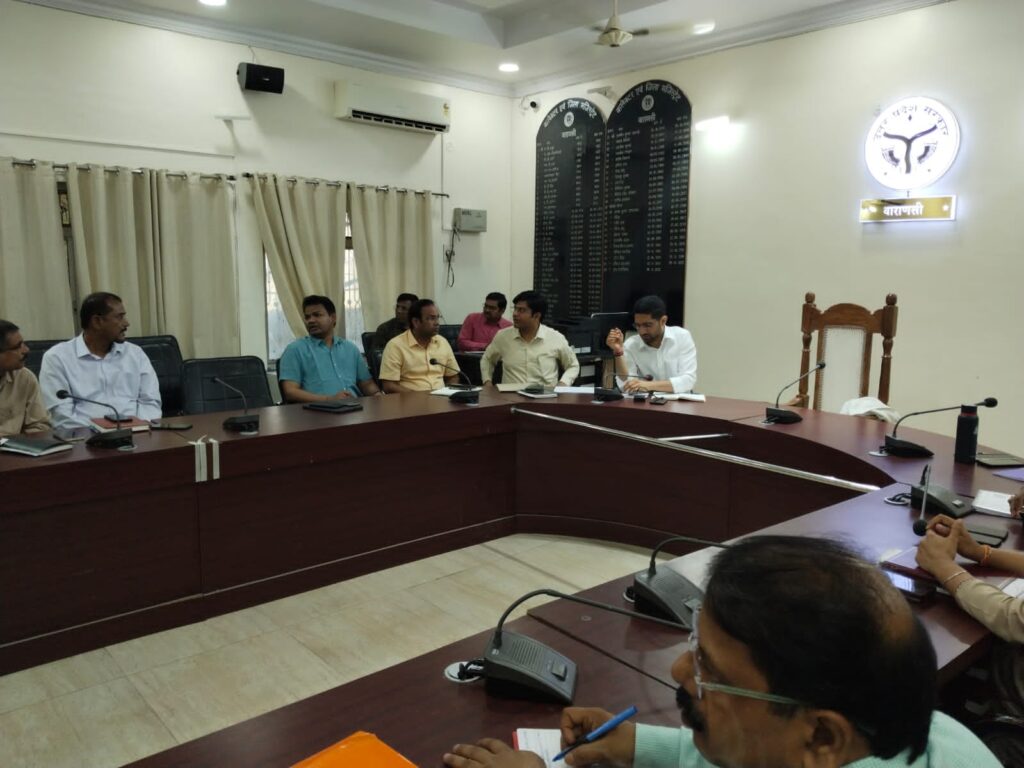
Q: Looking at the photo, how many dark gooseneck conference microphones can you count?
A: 9